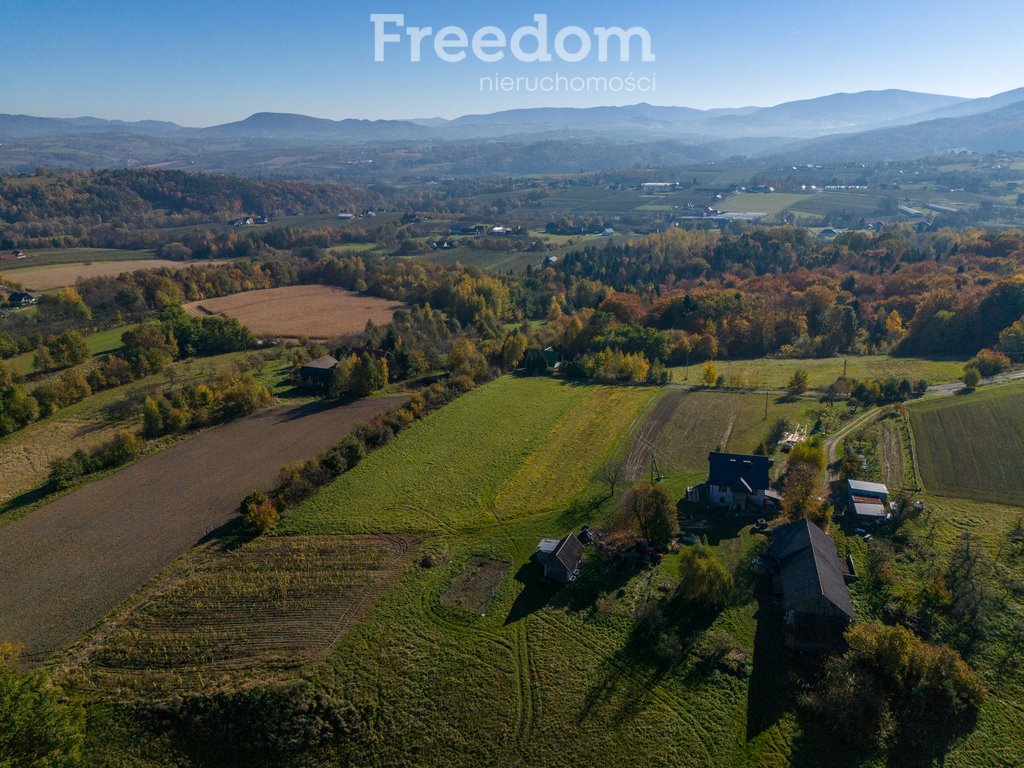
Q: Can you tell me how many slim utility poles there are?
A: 4